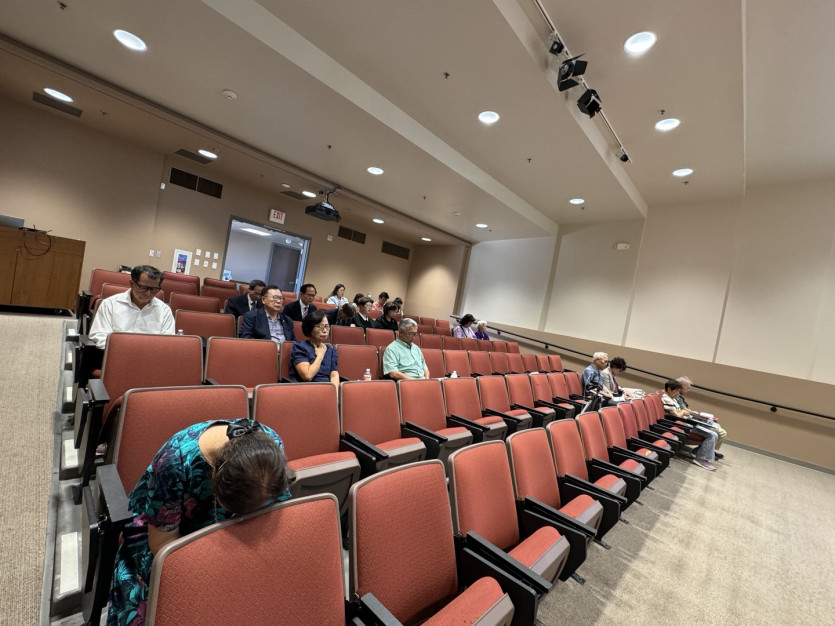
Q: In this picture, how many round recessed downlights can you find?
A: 13